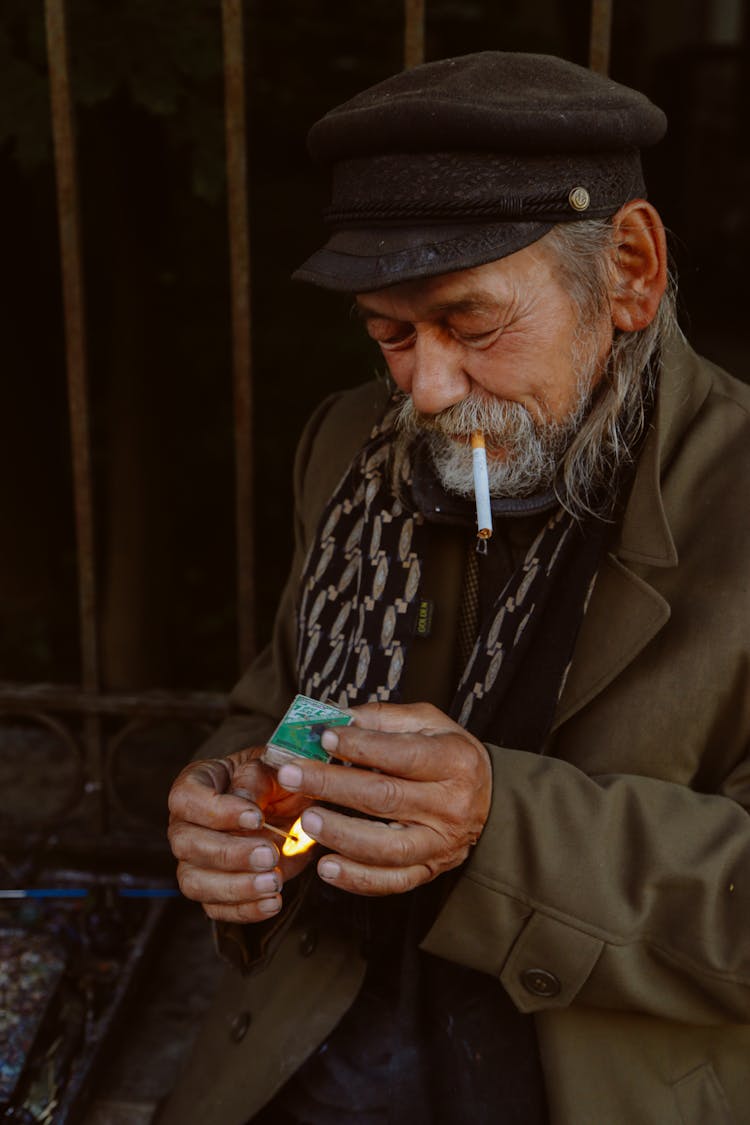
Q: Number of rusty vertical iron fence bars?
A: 4